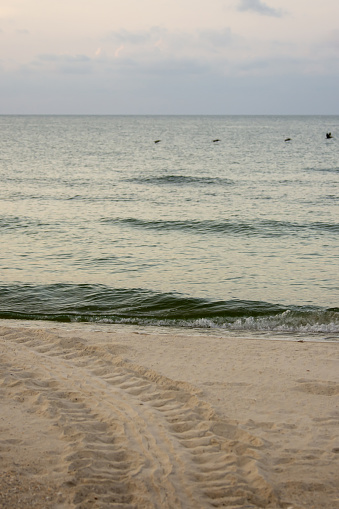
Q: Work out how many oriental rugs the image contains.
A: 0